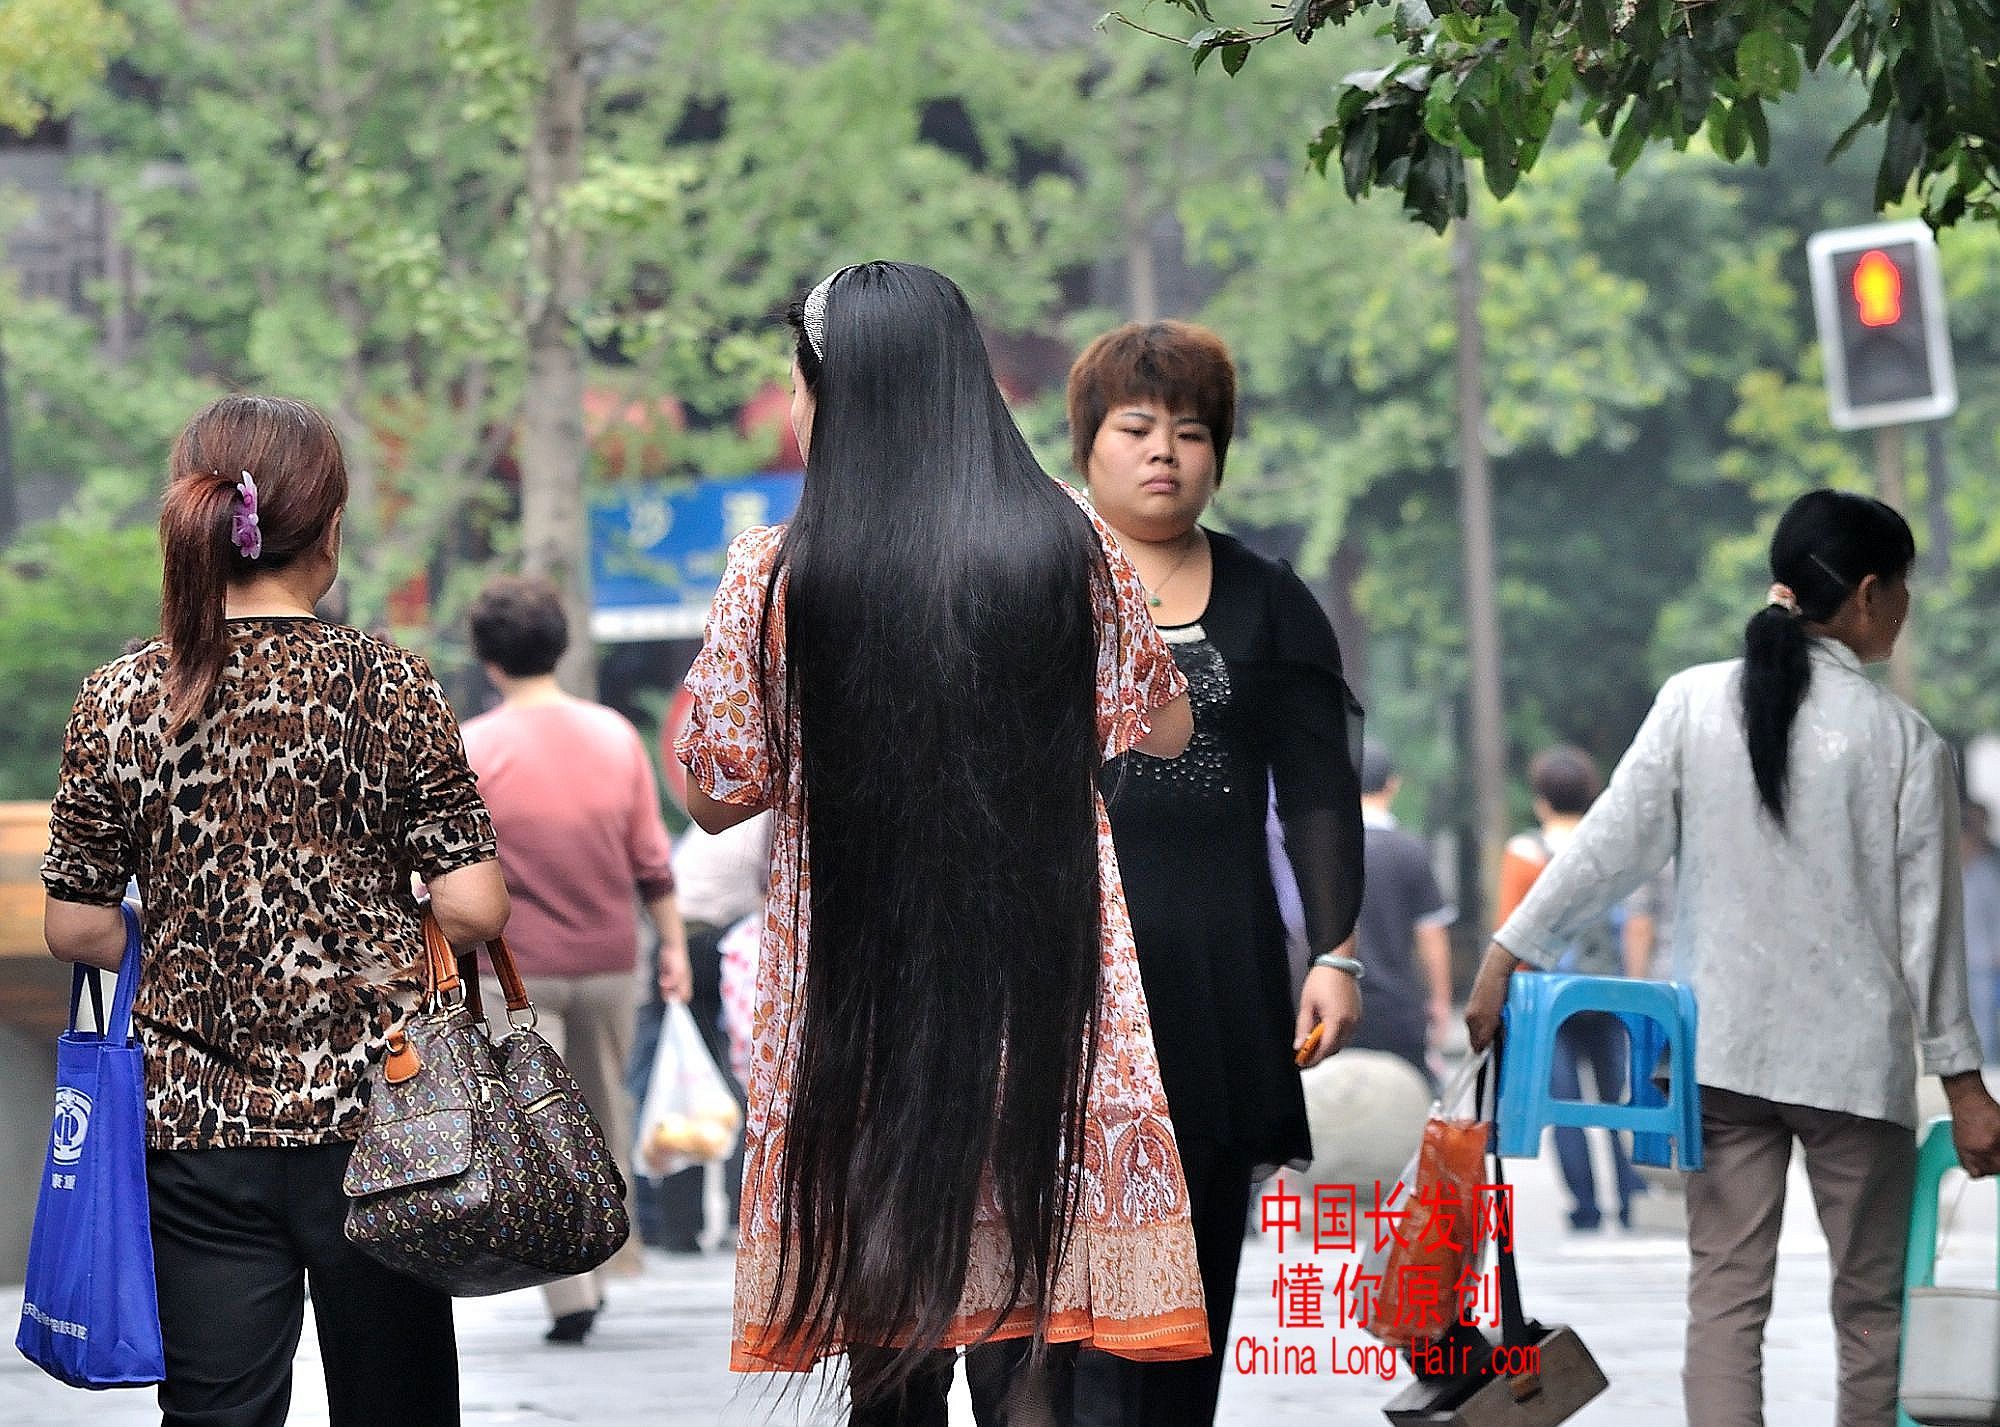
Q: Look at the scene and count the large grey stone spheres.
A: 1